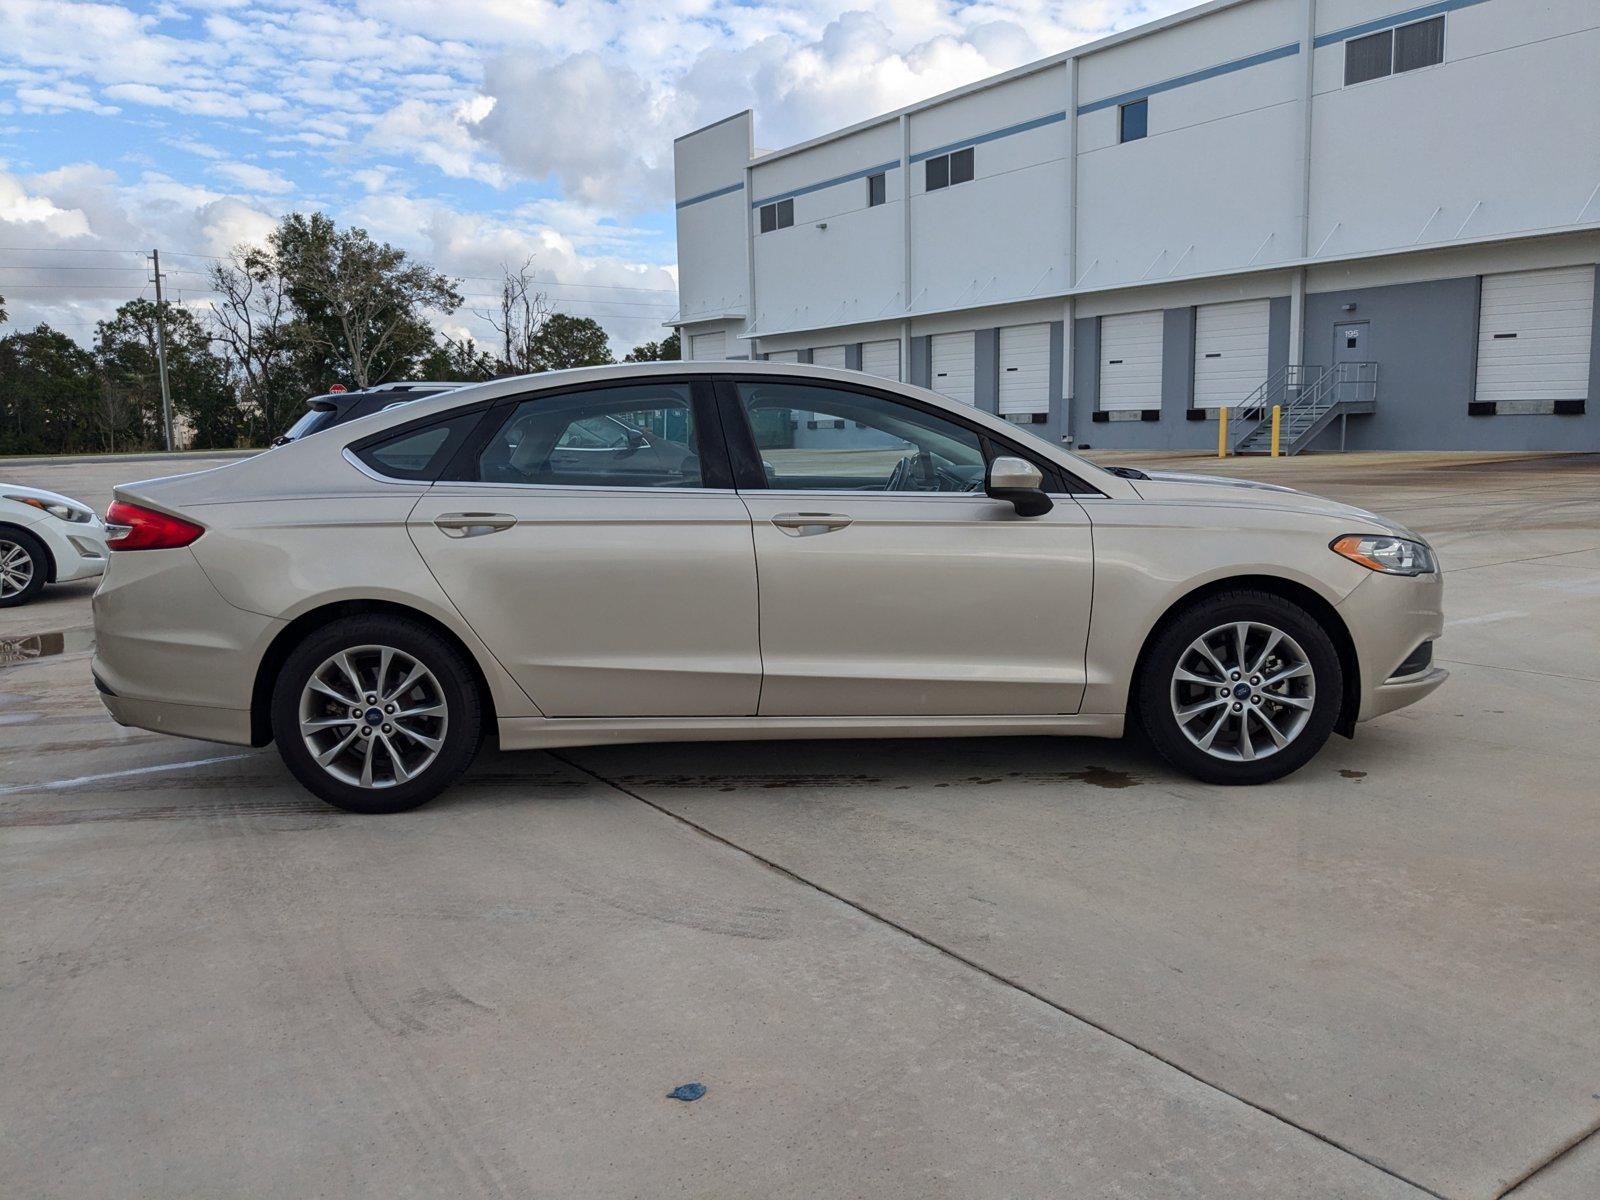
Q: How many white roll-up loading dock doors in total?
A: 9